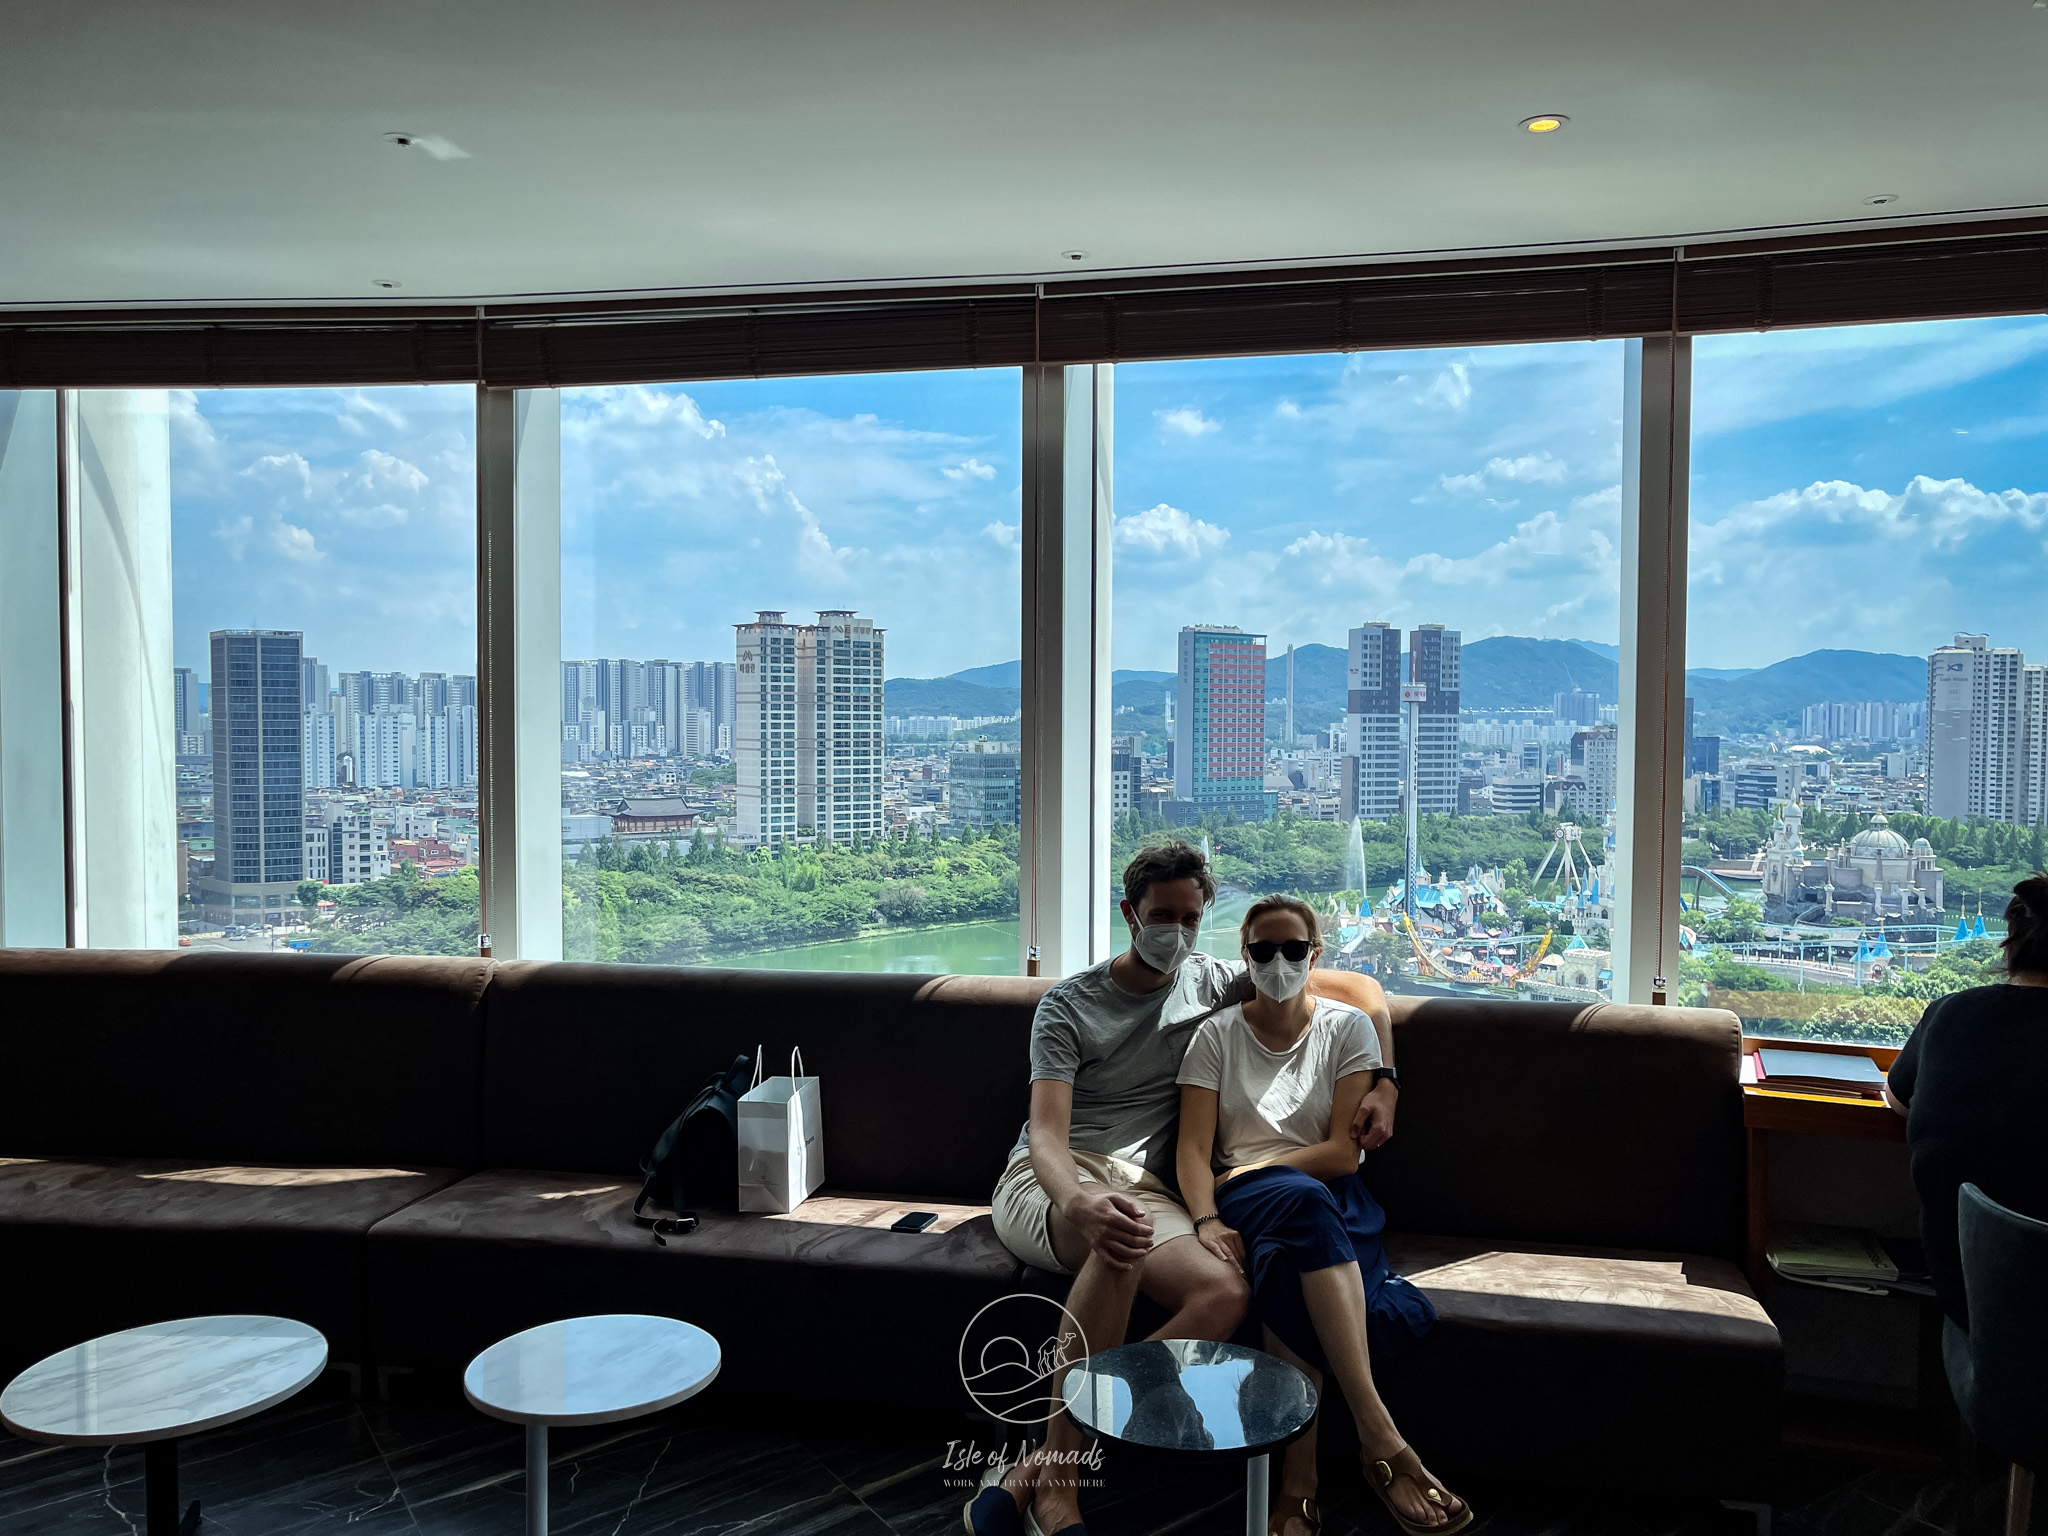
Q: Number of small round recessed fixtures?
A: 5